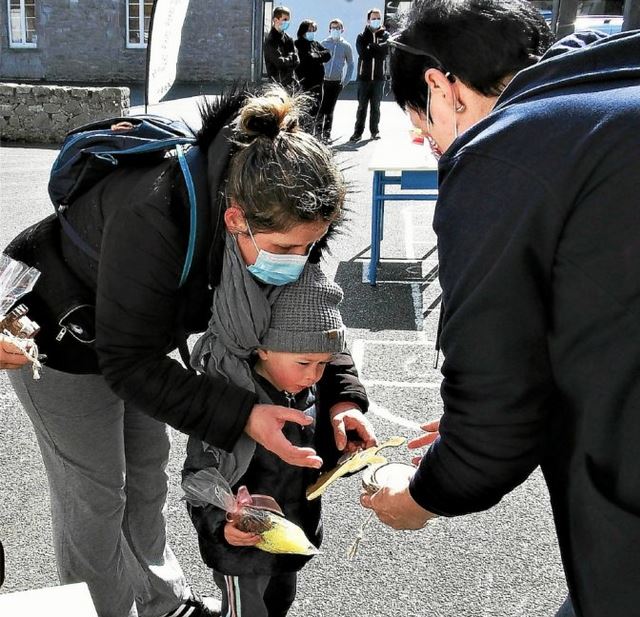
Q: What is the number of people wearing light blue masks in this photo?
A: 5